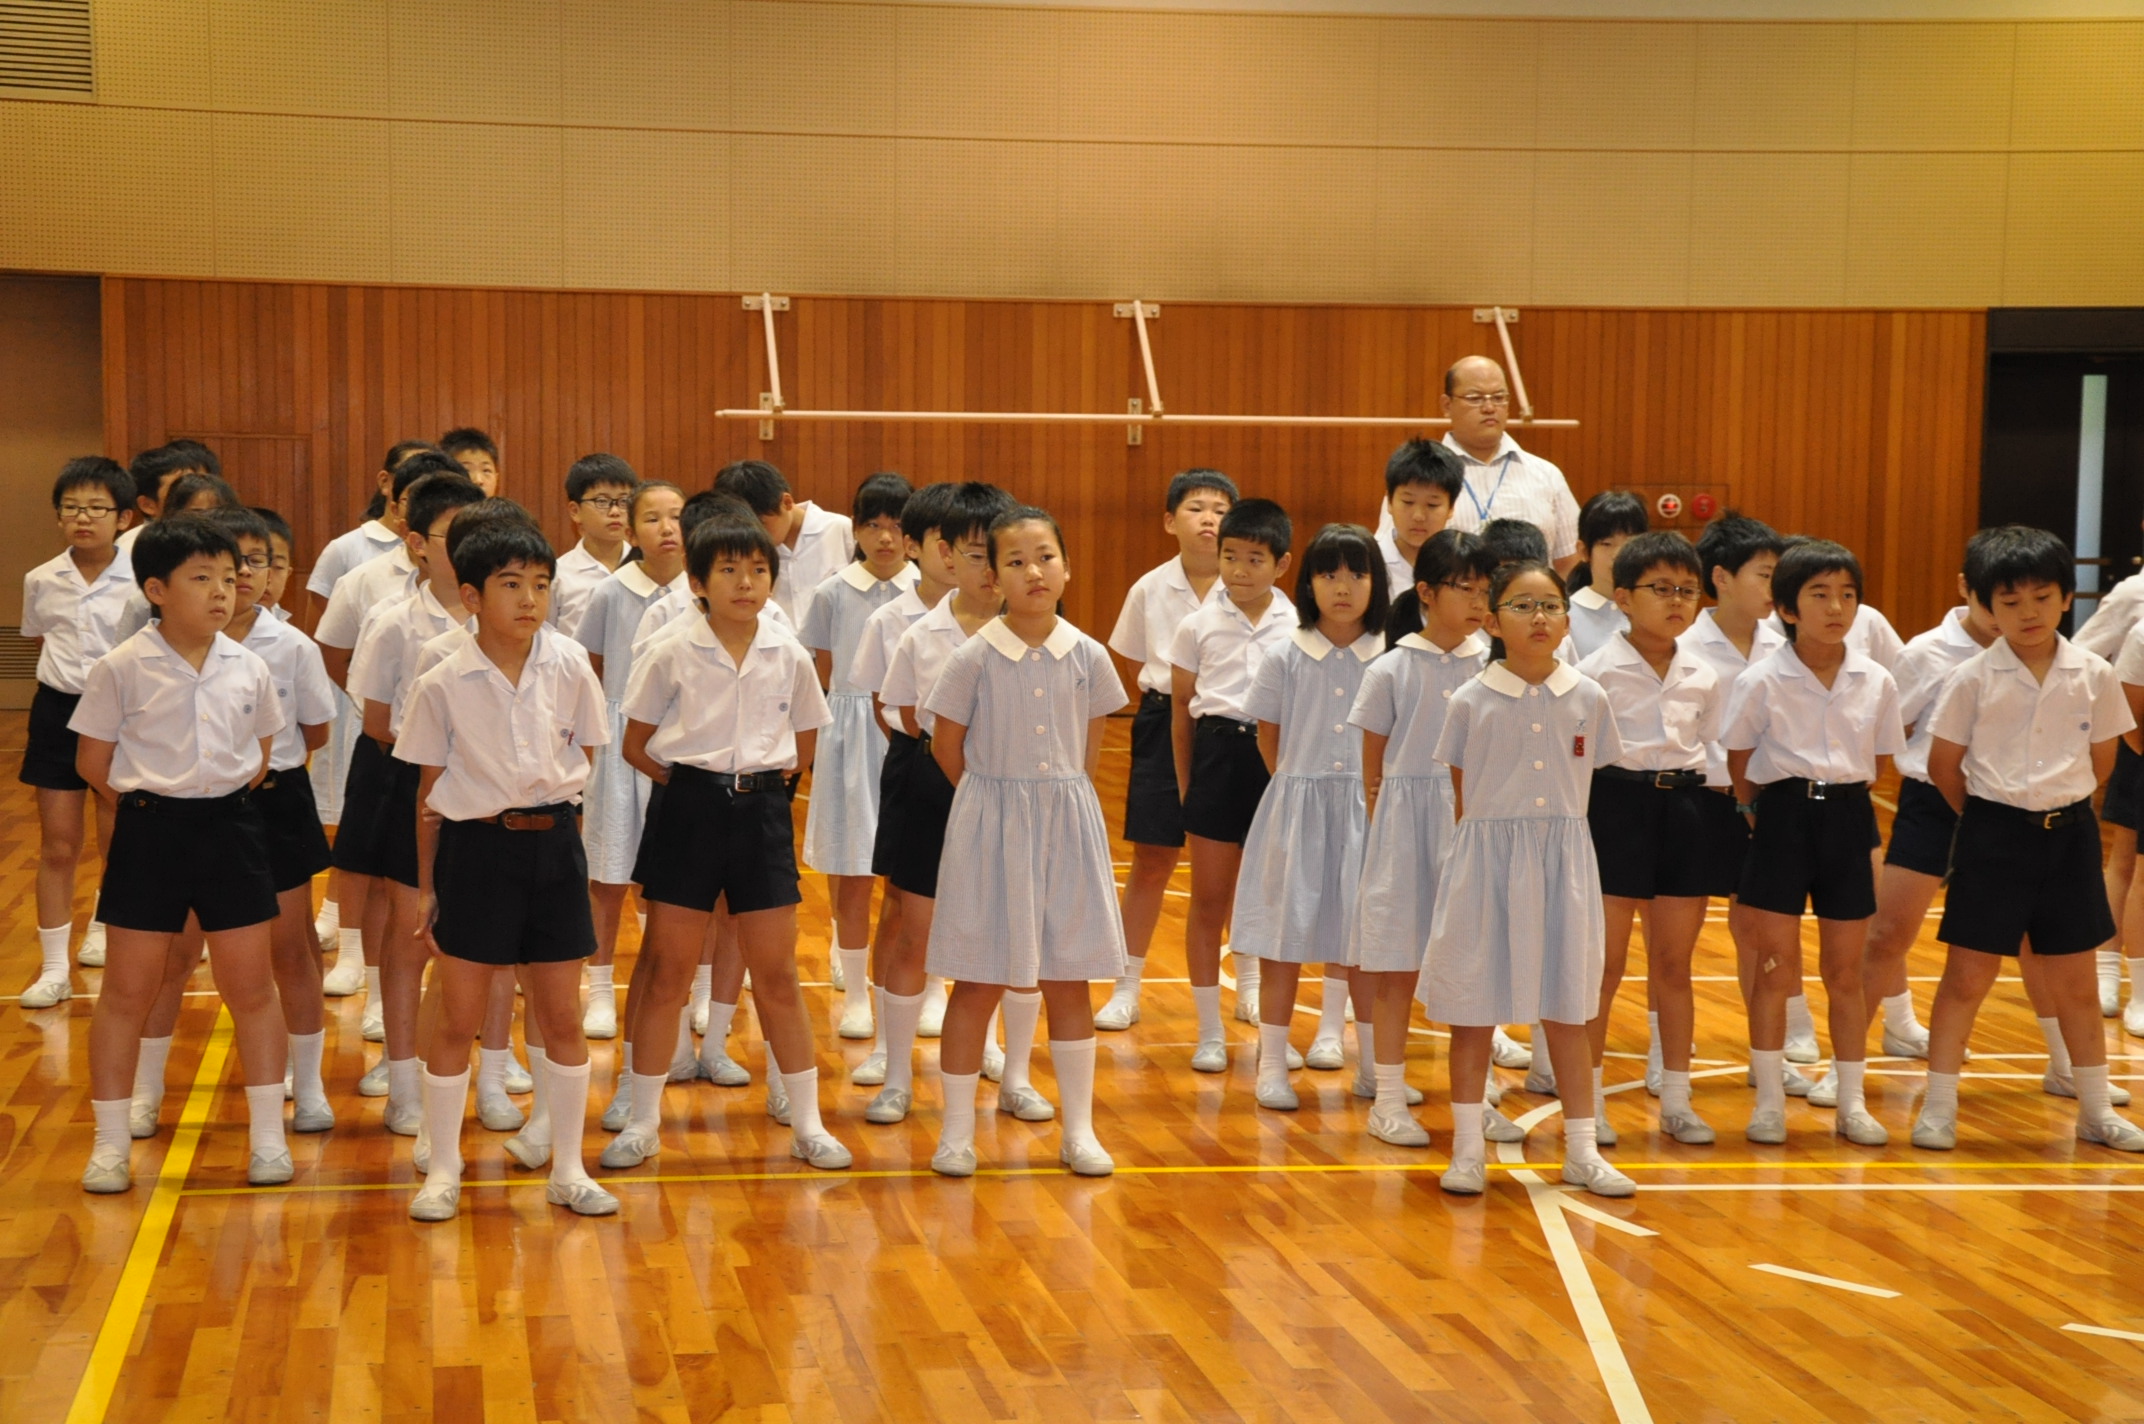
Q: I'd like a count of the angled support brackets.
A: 3